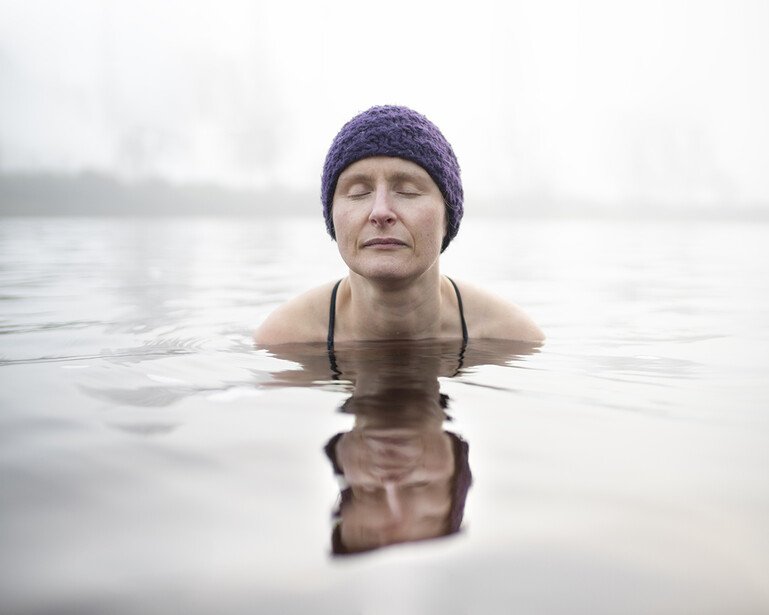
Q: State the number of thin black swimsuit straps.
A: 2